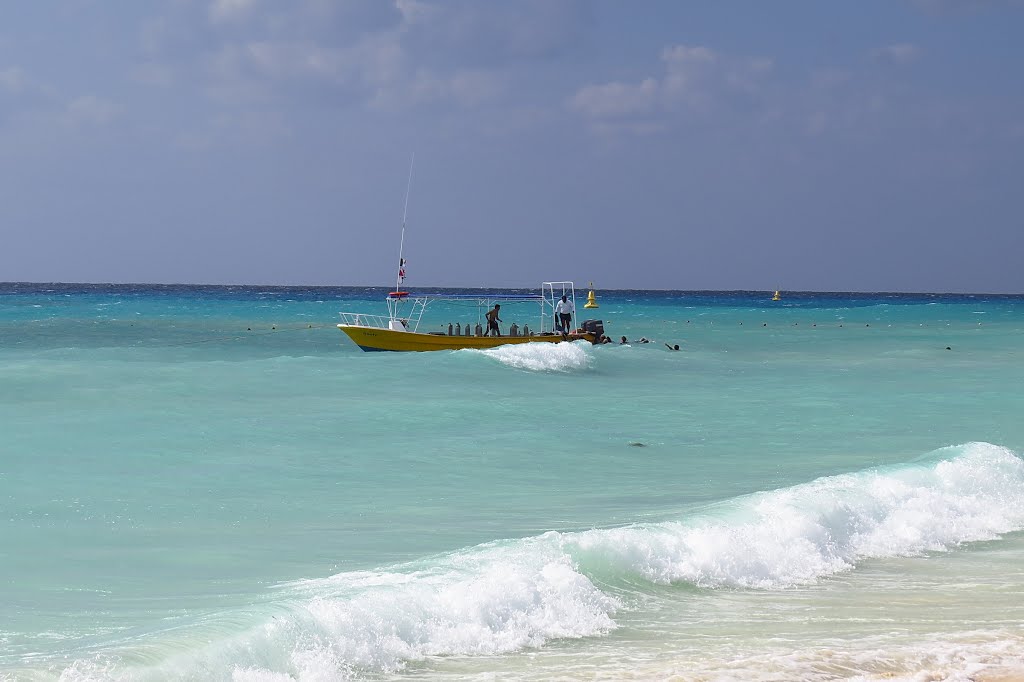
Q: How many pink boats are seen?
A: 0